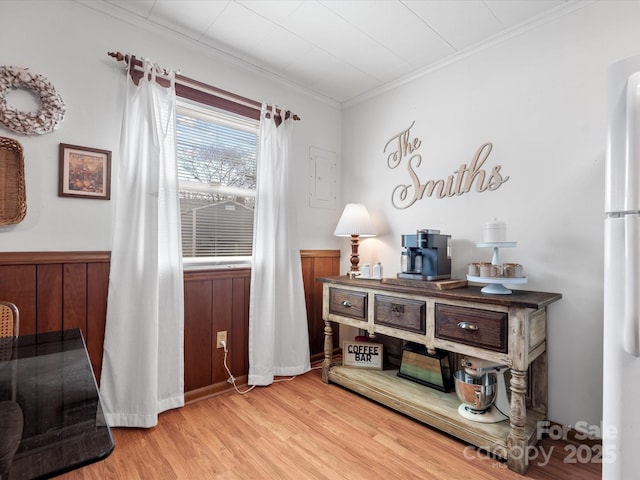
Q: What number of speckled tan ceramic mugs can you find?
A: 3